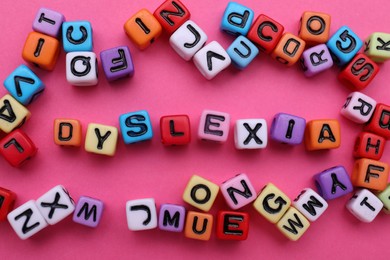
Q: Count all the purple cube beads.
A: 7